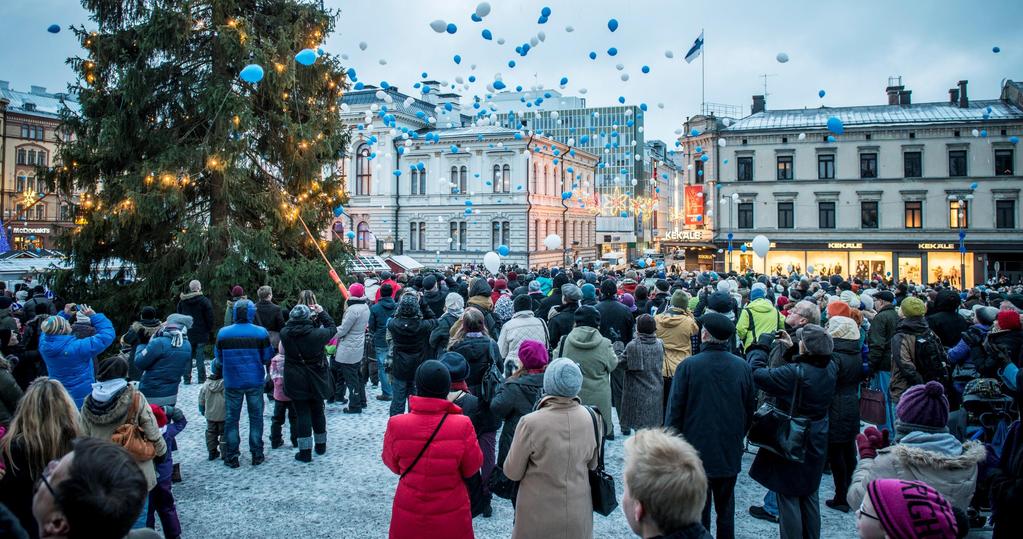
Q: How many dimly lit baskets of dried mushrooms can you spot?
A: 0